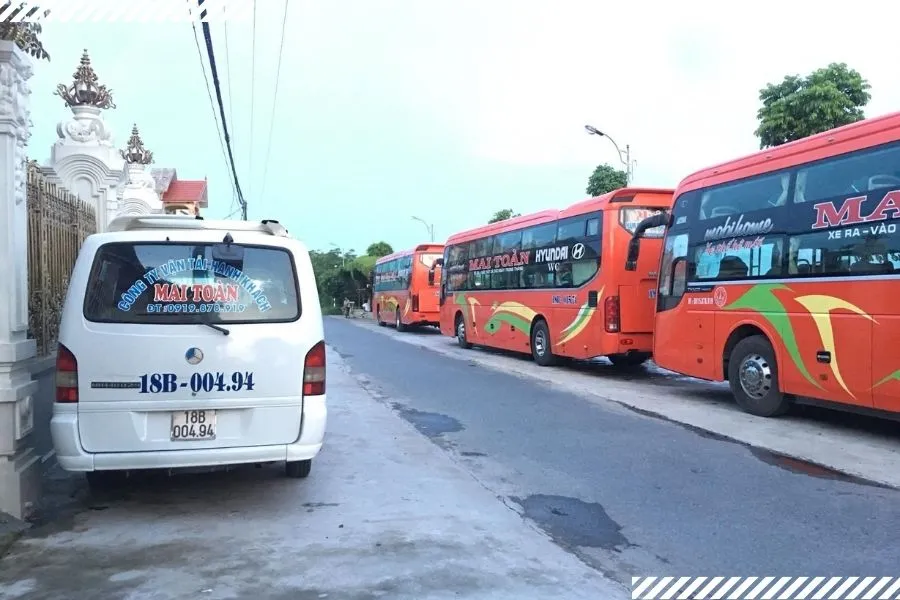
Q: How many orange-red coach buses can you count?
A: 3